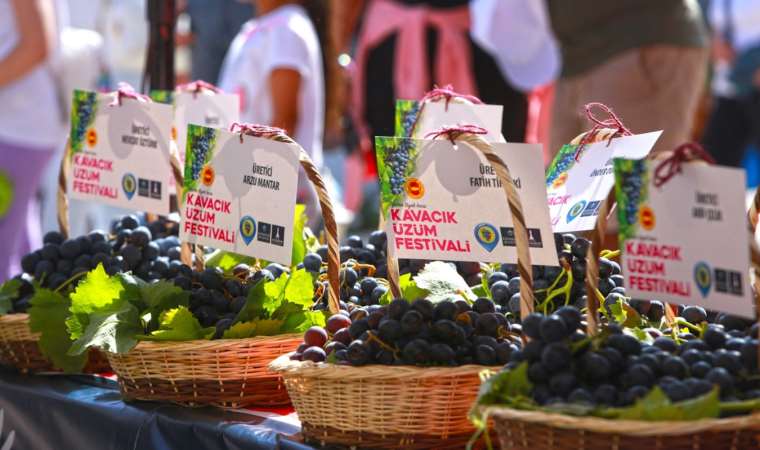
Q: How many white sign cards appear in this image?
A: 7